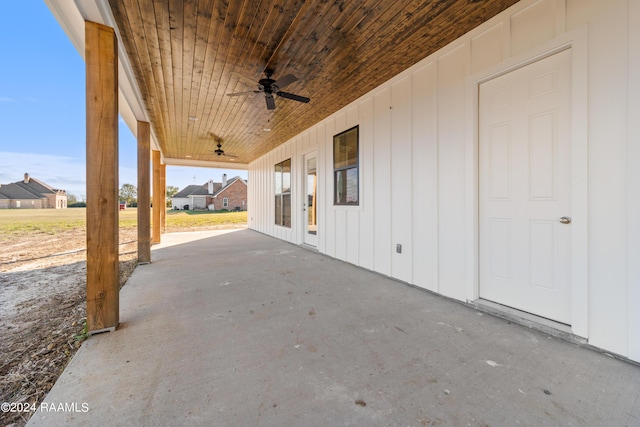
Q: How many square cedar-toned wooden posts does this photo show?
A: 4